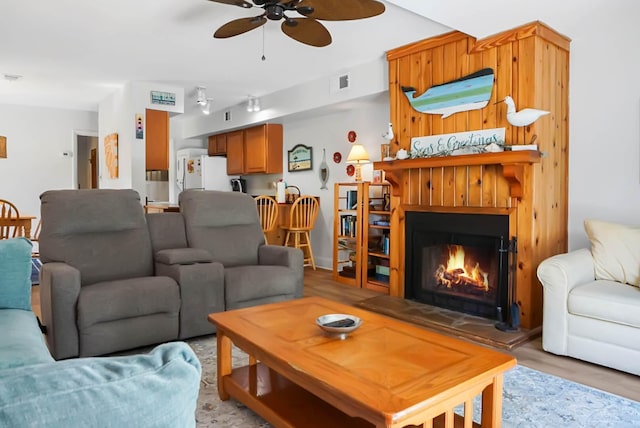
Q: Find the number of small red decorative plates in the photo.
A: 3